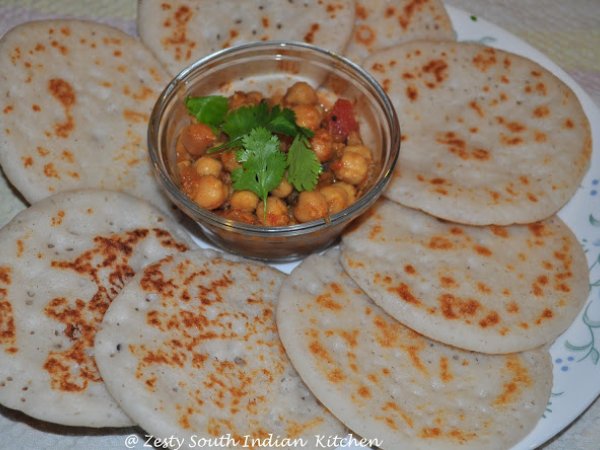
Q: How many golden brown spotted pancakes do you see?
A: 8